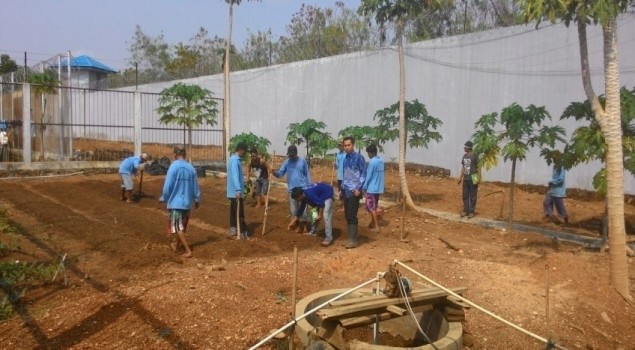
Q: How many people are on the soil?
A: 11